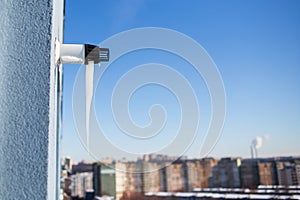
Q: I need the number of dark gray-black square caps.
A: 1